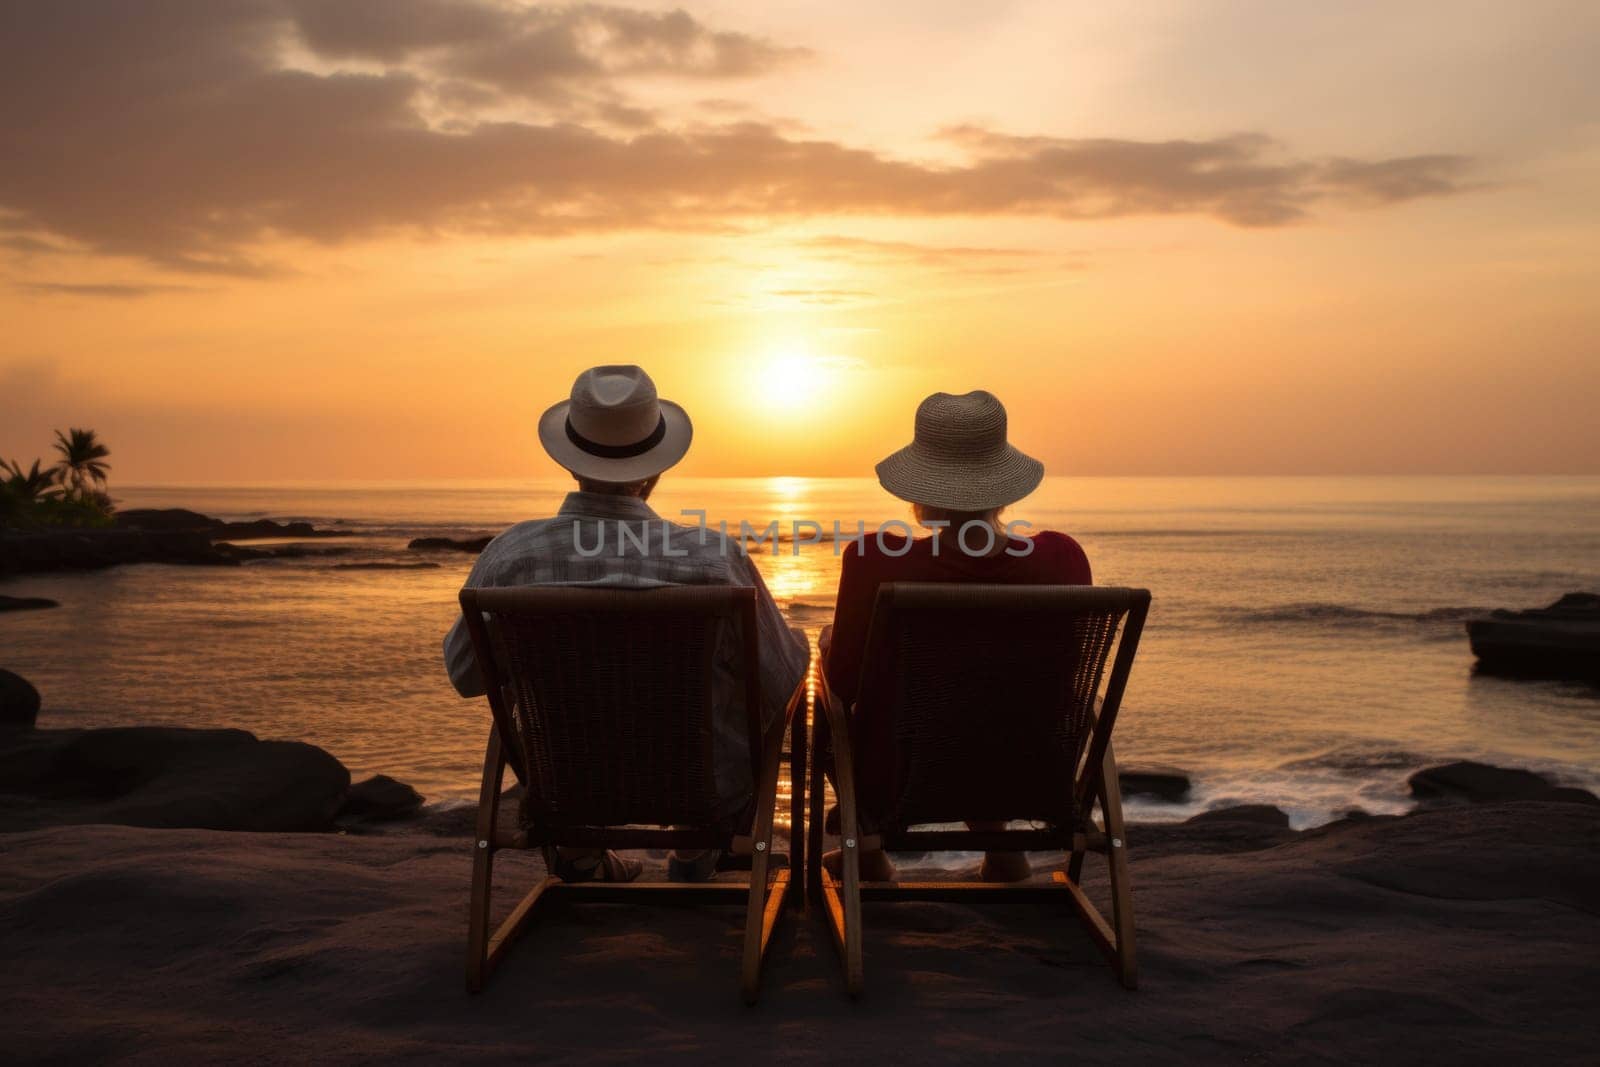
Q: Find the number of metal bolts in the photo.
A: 4